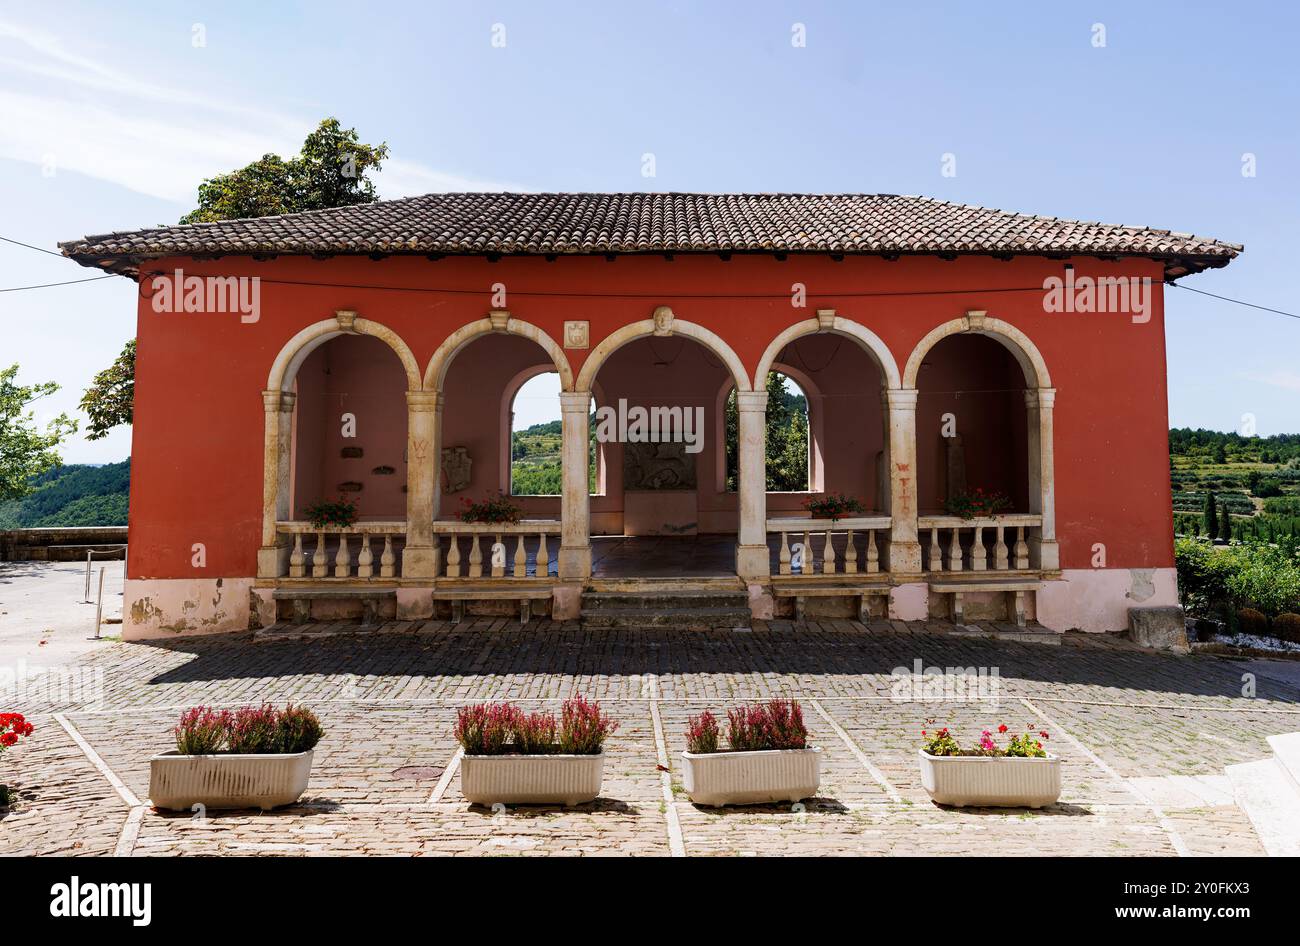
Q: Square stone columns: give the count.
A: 6